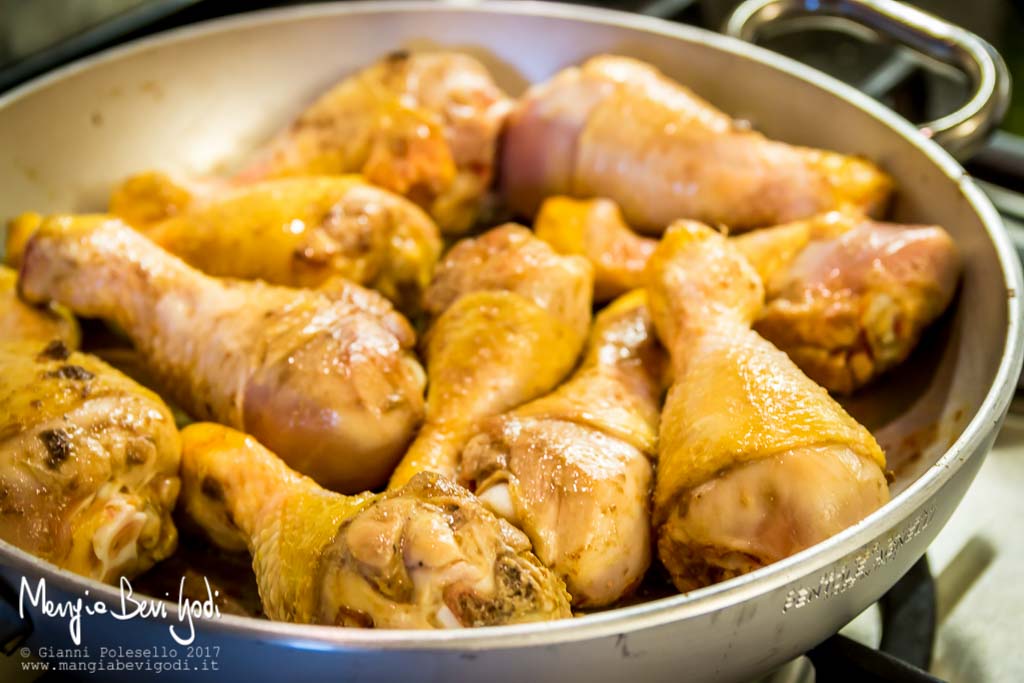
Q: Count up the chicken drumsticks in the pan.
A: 11